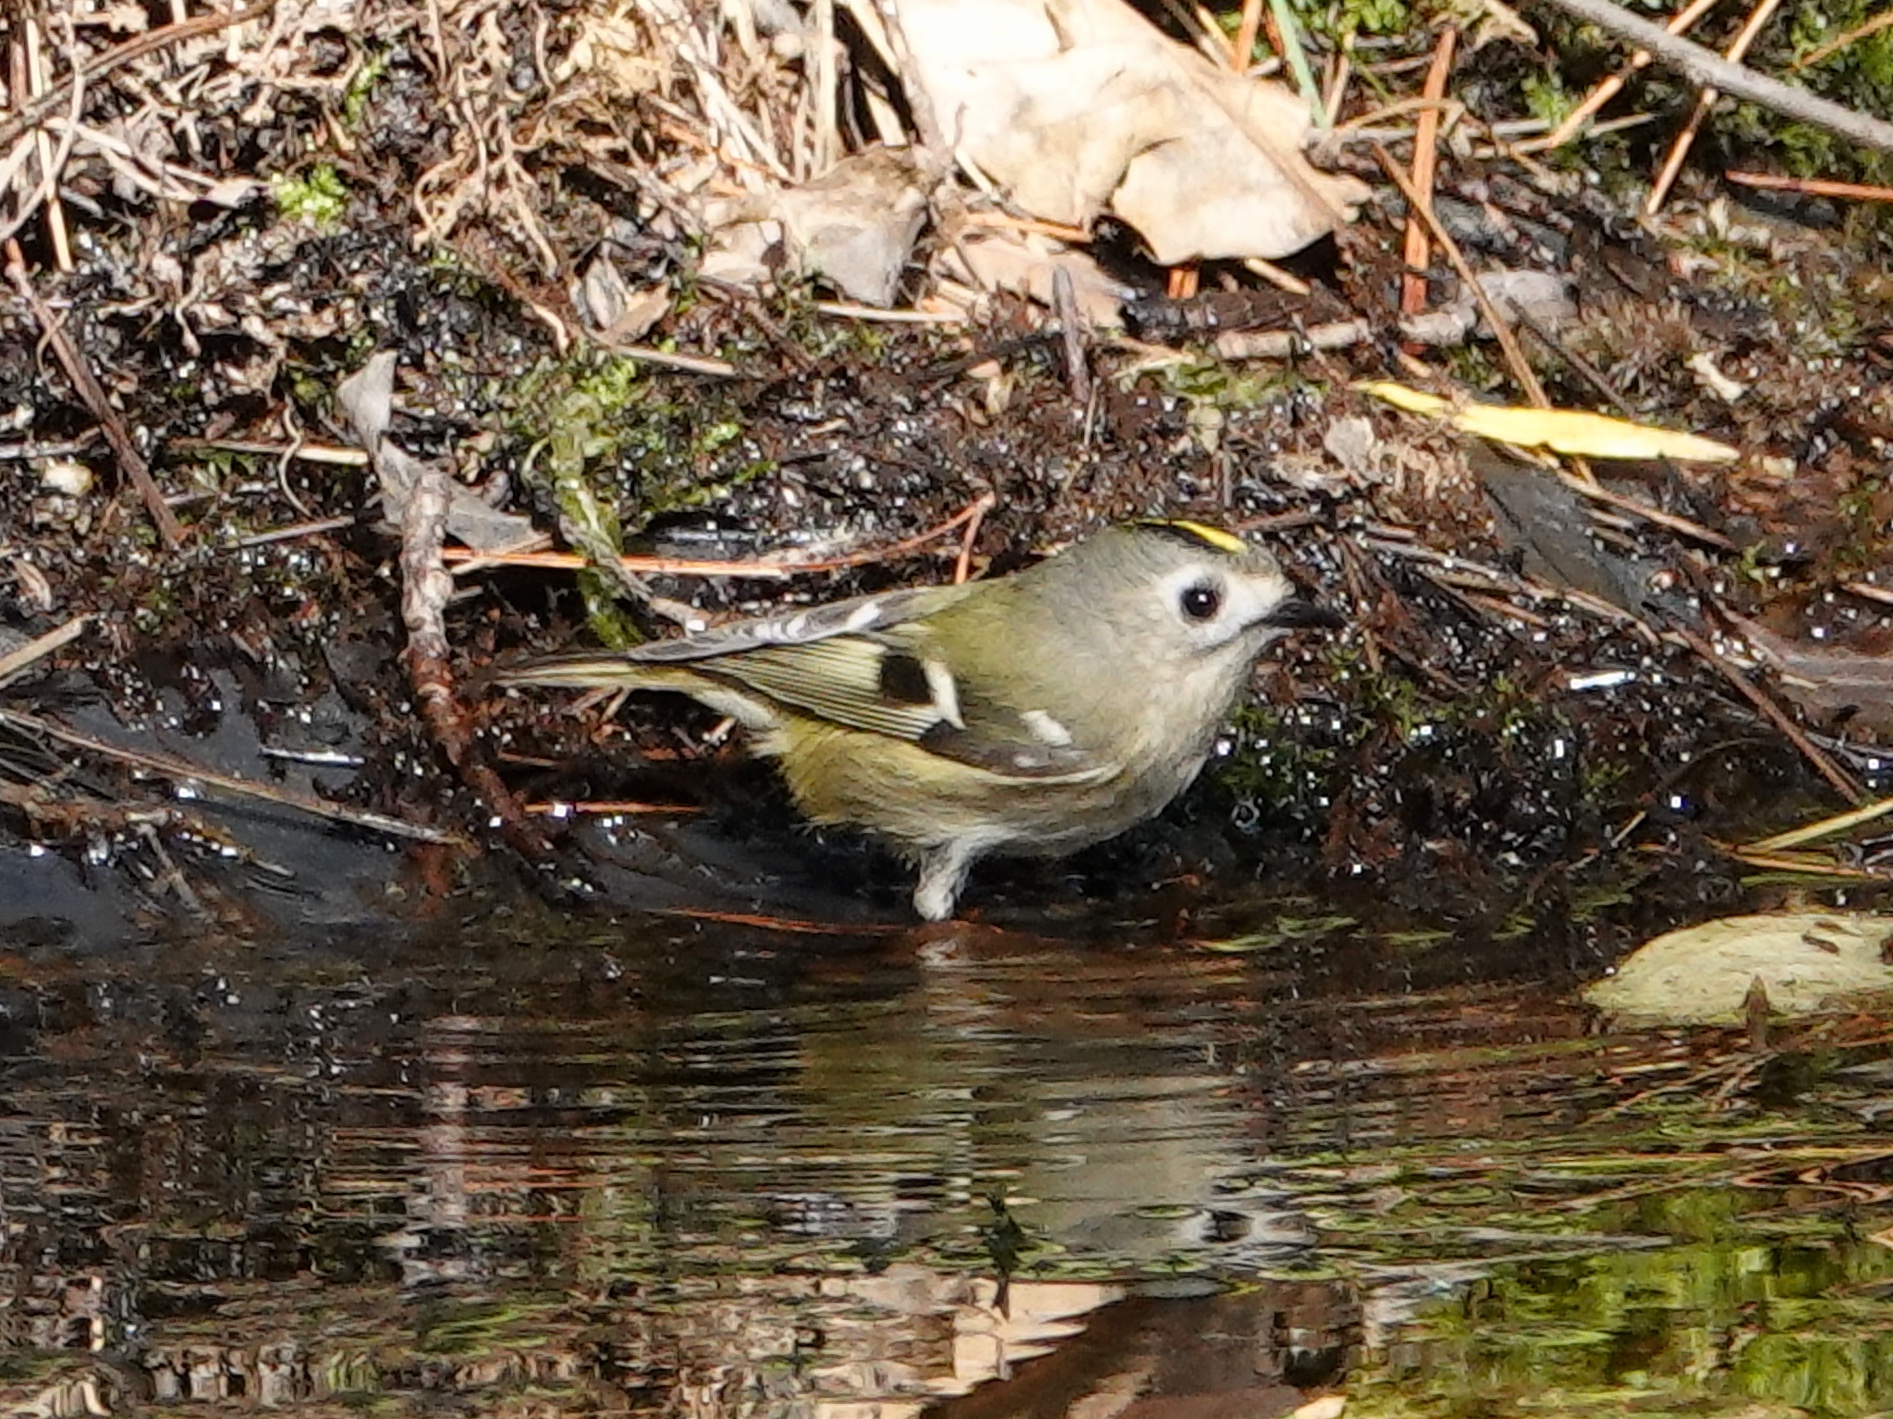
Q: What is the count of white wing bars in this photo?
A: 2